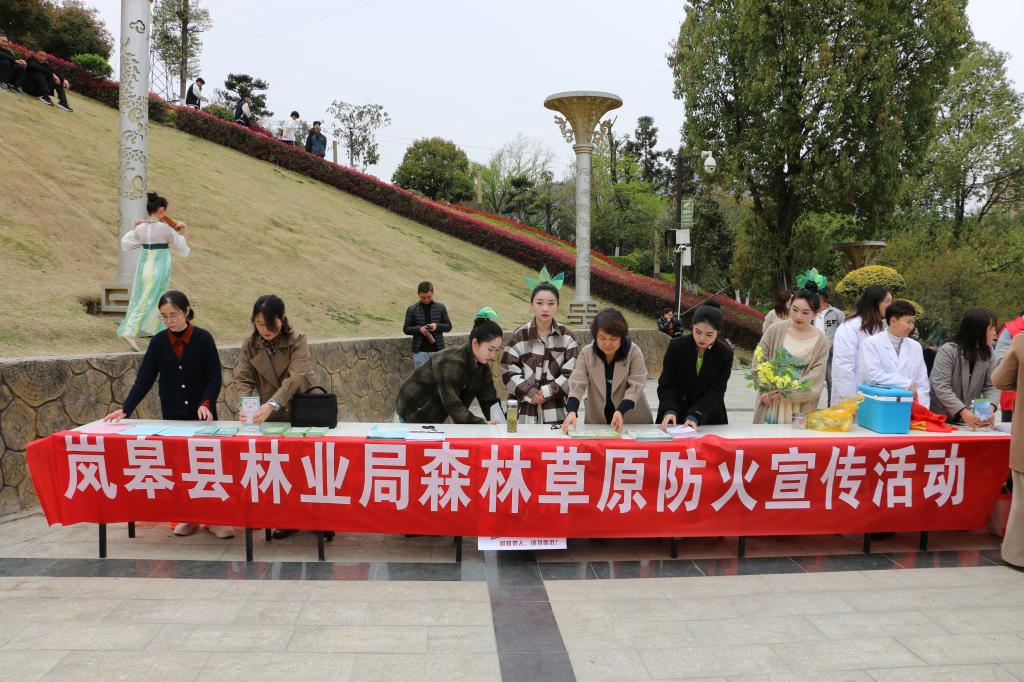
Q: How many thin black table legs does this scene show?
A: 10